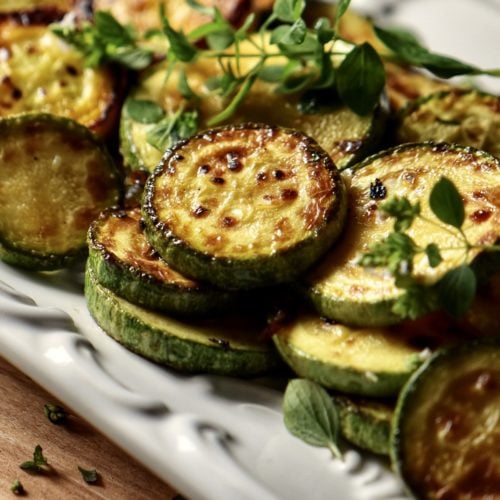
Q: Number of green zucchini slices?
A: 10